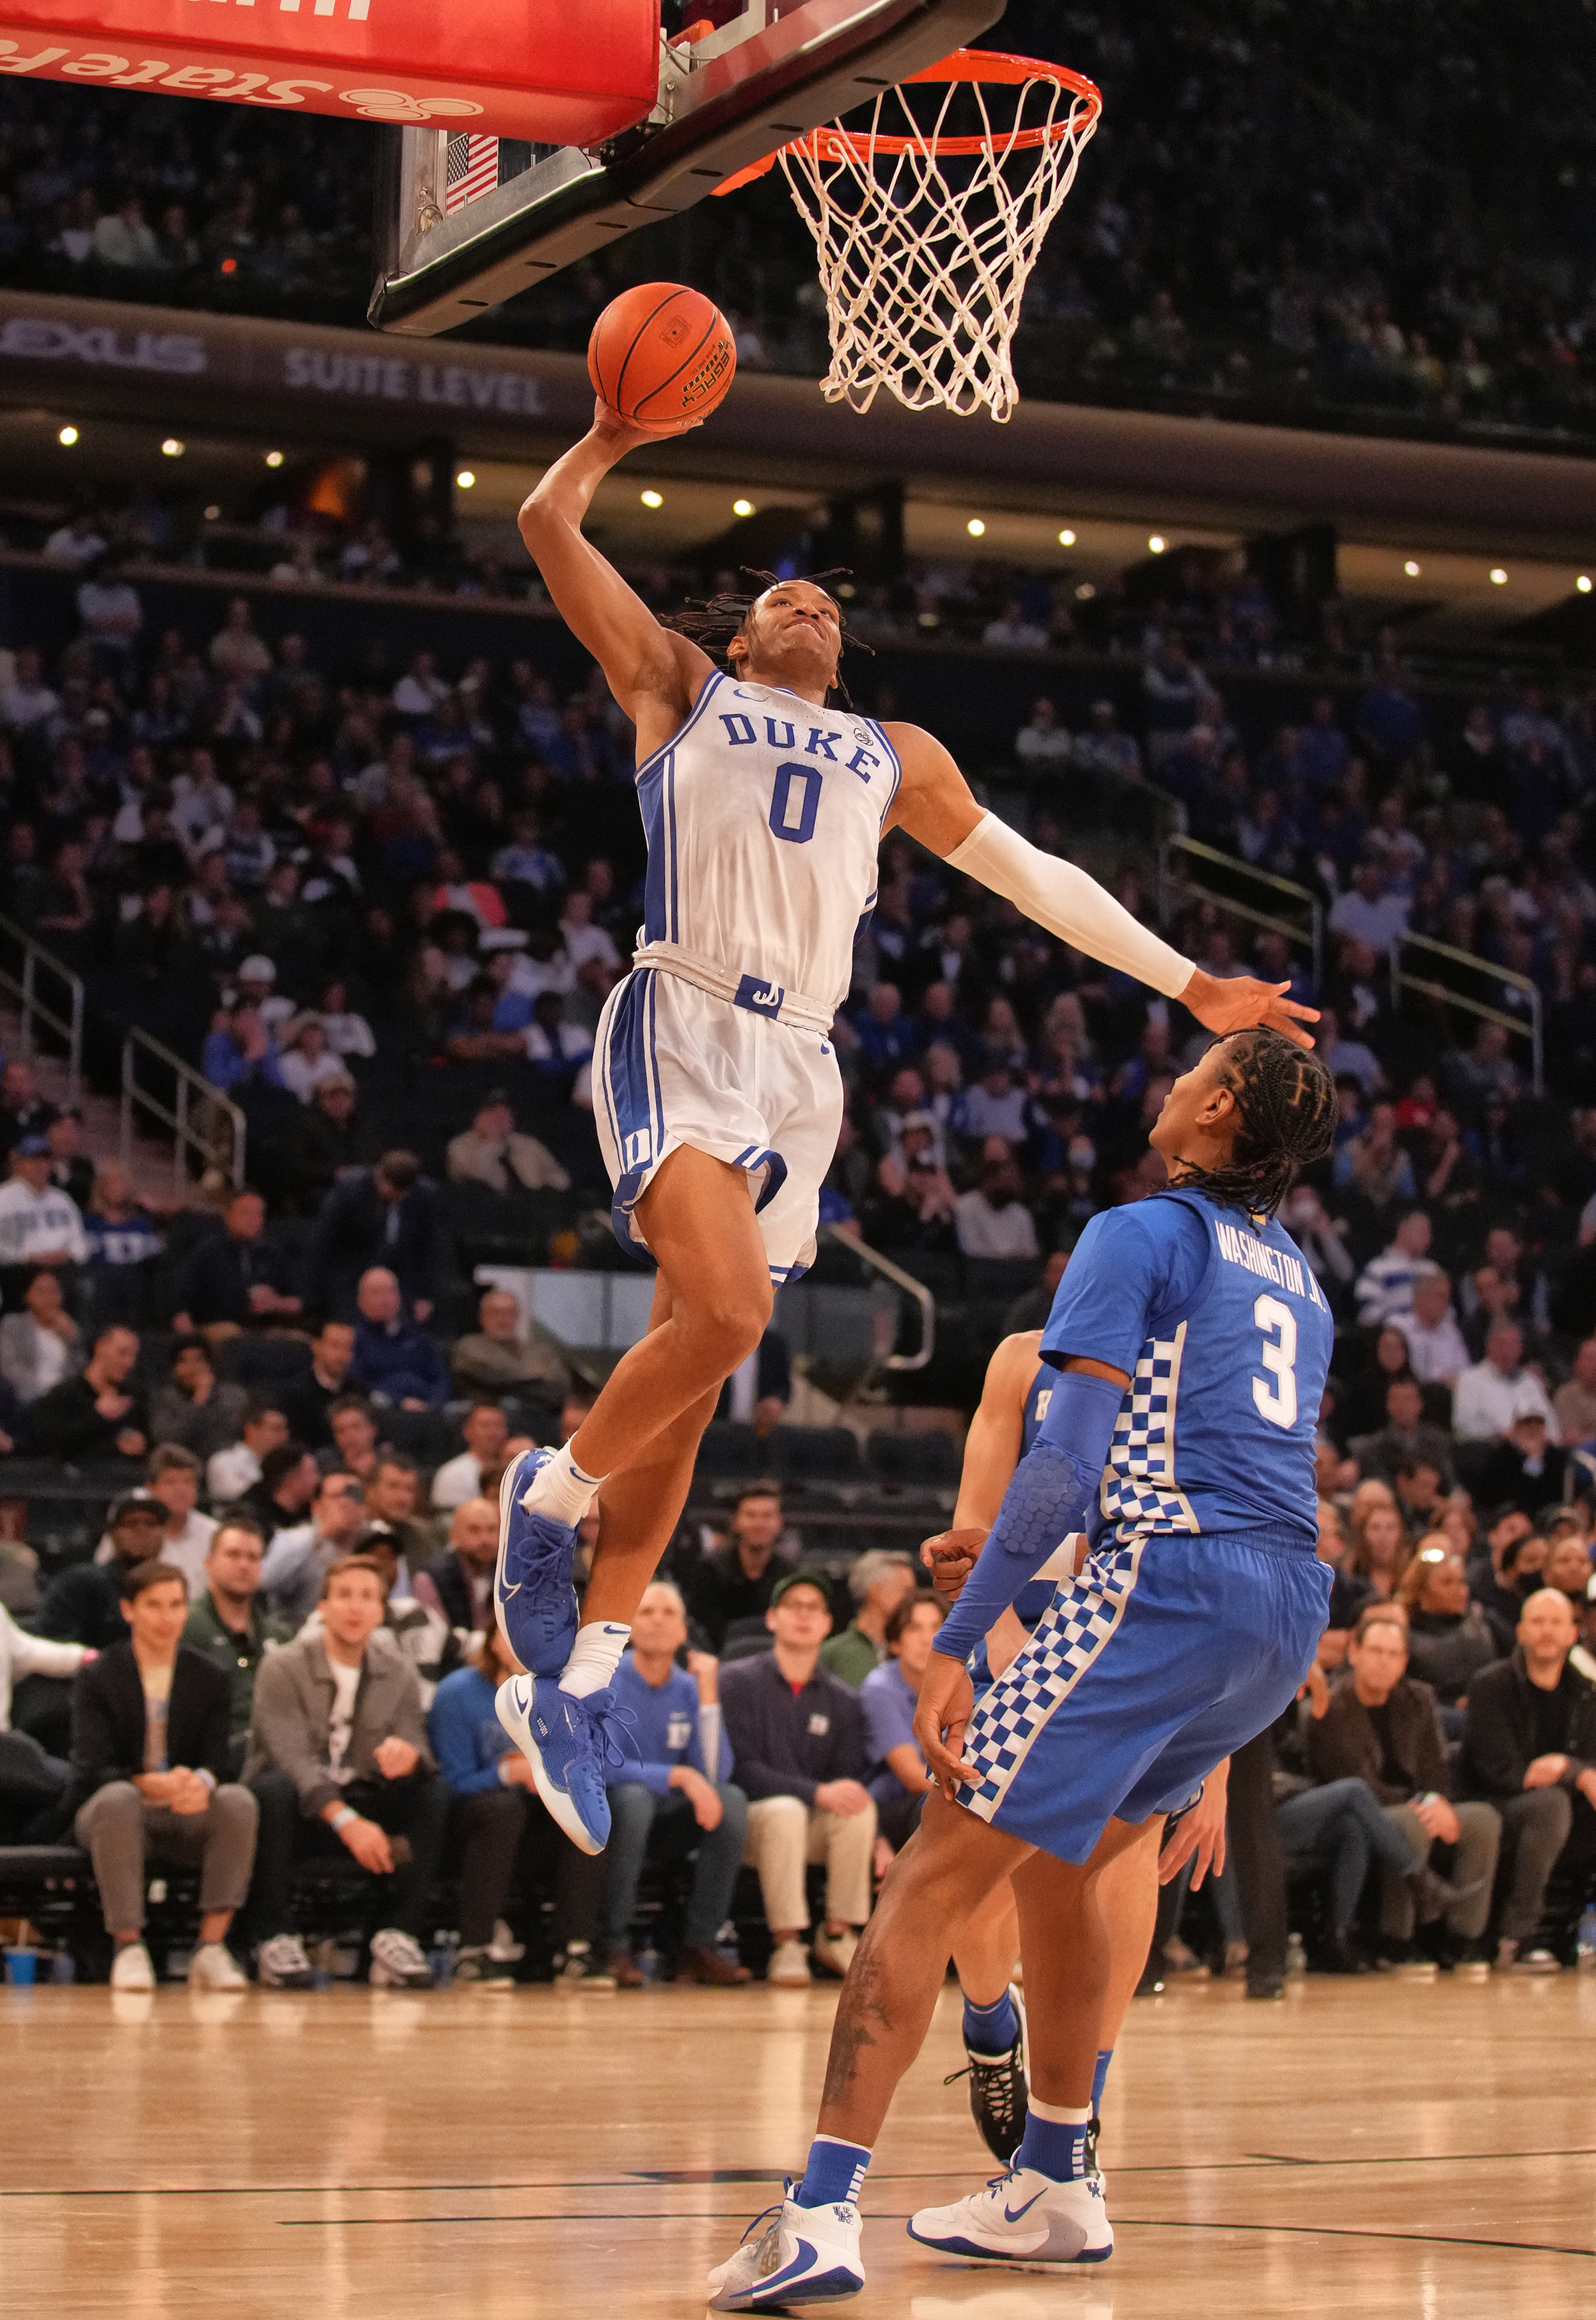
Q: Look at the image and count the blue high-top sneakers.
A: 2